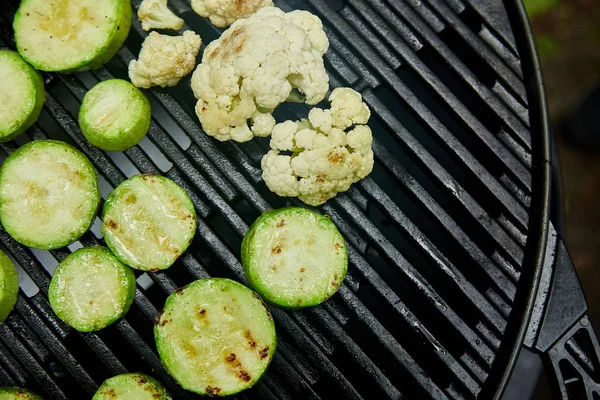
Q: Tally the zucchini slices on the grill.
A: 11